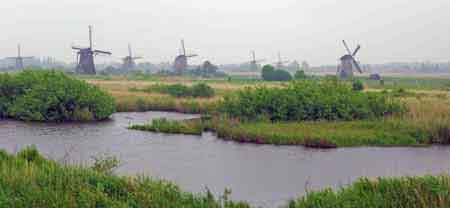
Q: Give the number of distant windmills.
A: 7